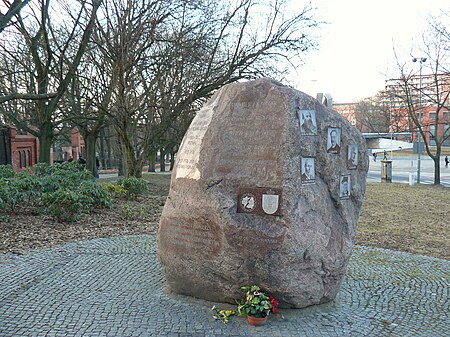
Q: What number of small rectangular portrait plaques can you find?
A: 5